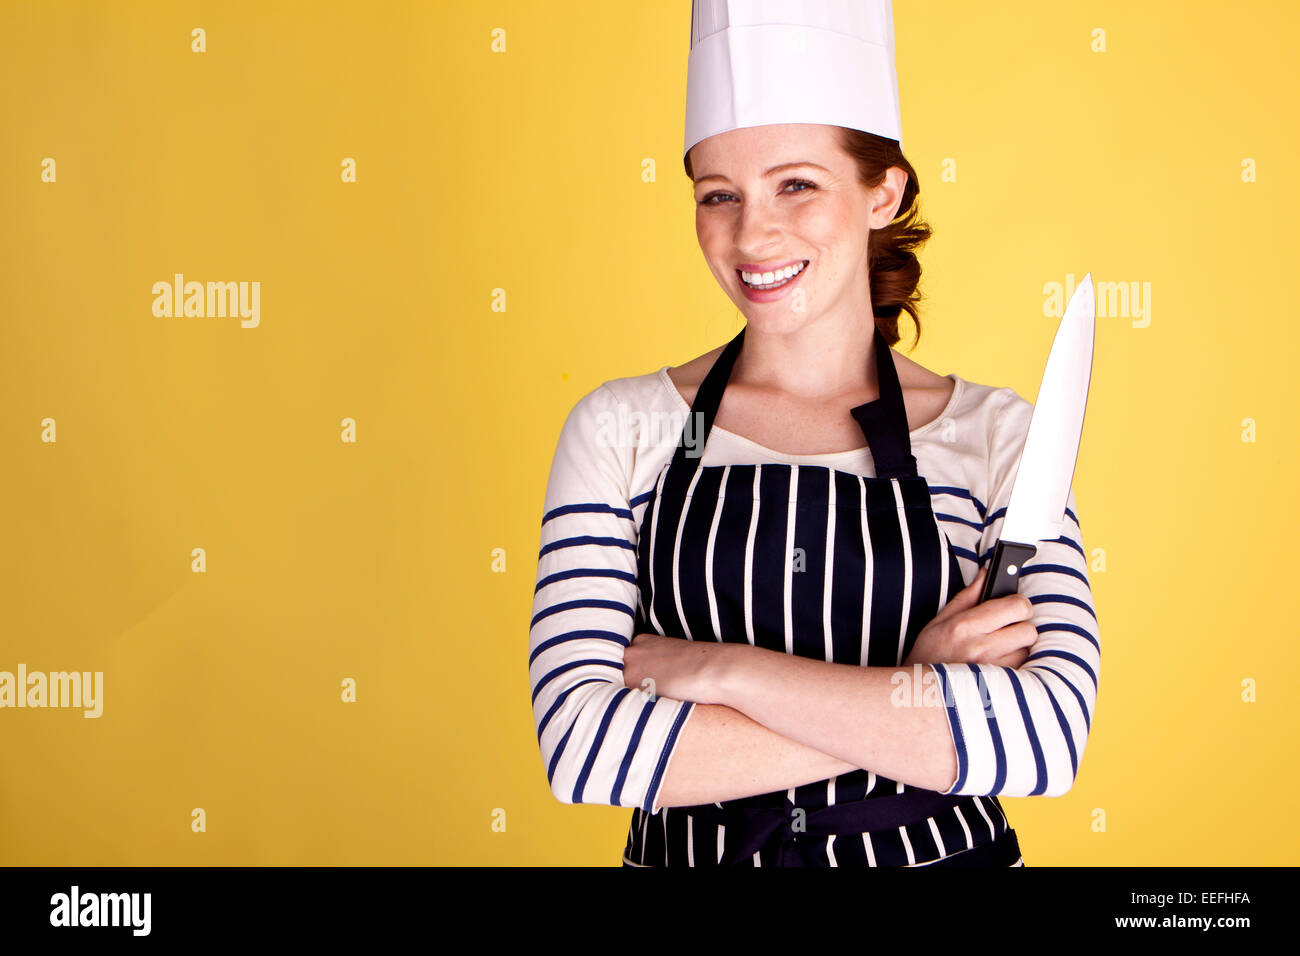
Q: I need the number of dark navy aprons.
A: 1